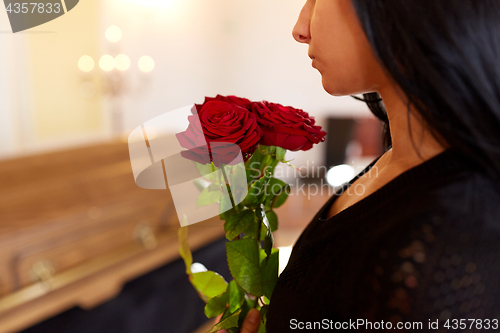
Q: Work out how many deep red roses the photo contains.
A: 2